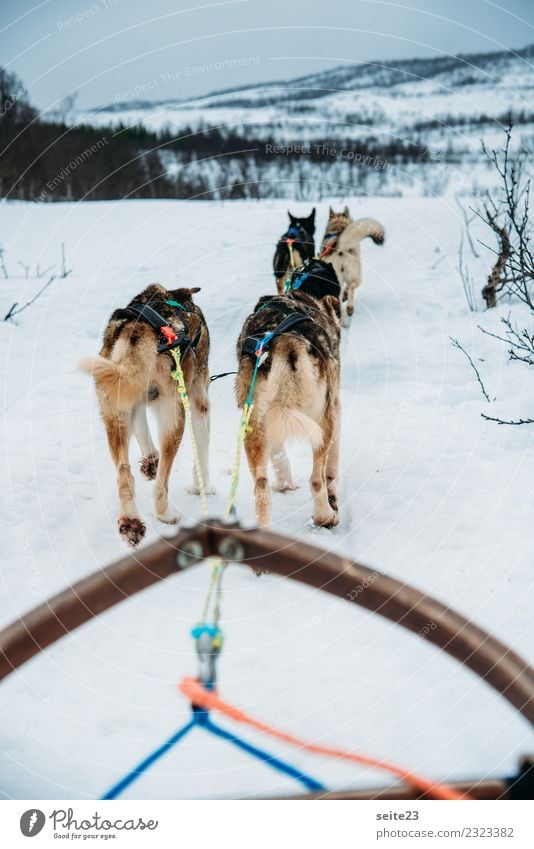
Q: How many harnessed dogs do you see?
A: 5